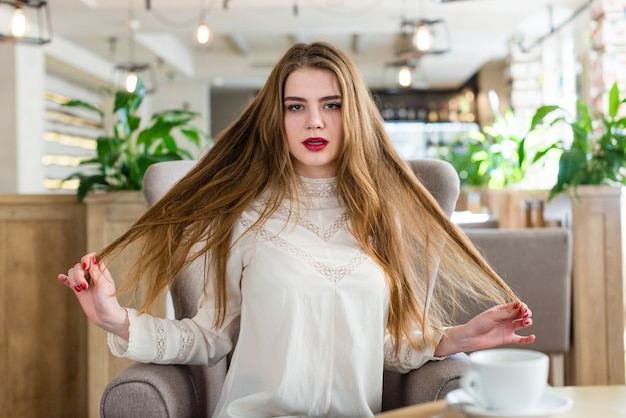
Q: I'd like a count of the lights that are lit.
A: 5